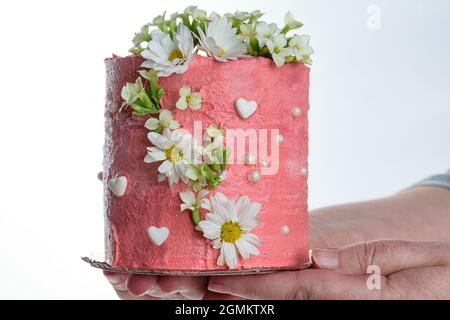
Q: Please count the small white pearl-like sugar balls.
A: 11